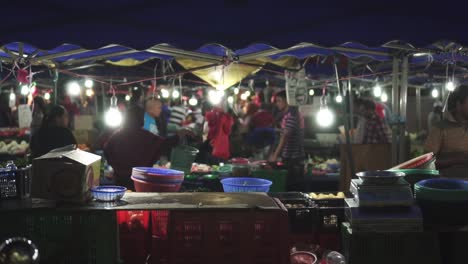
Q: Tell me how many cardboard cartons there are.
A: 1